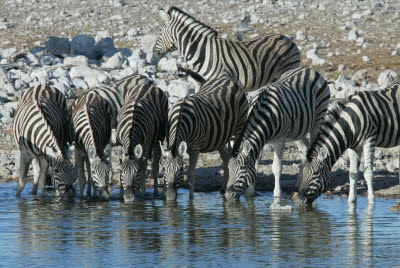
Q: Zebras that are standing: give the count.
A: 7